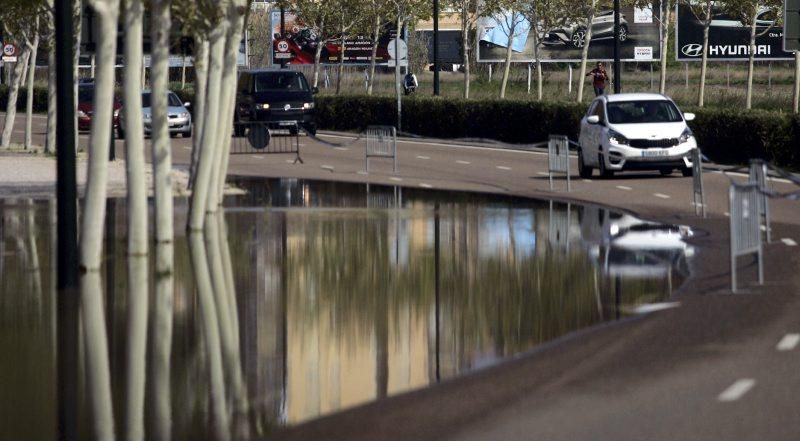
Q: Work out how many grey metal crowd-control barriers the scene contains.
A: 6